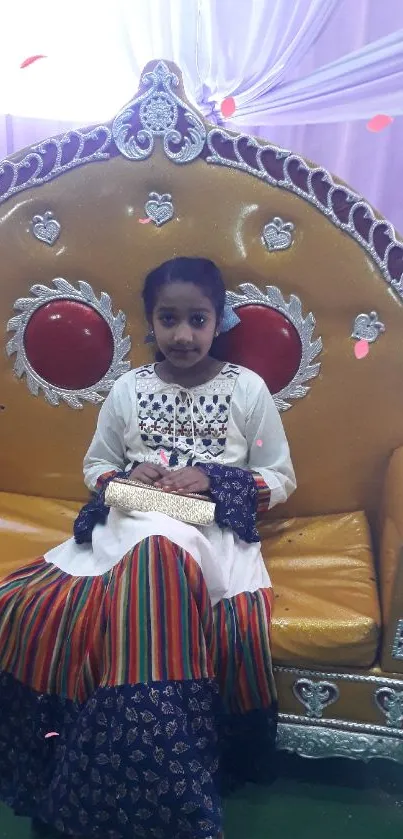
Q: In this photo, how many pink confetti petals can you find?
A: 8